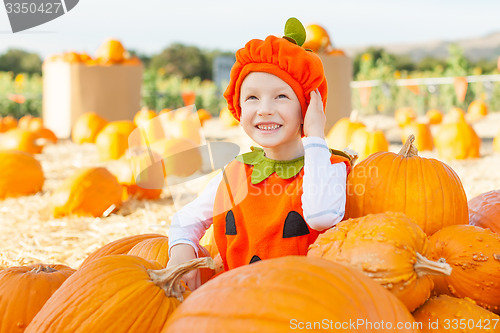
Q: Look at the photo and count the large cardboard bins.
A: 2